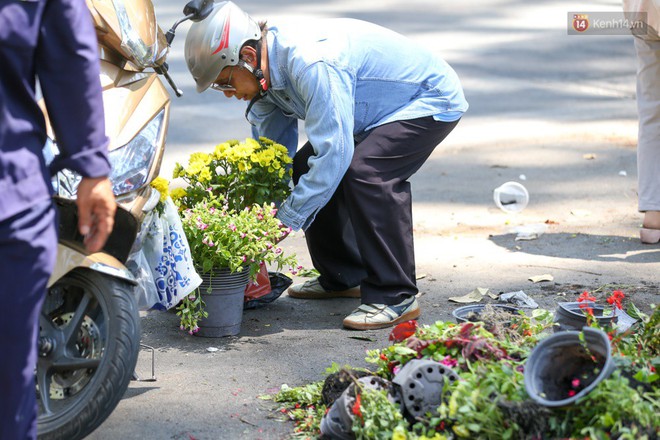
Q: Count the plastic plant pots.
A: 6